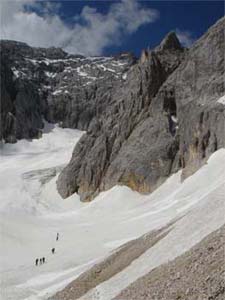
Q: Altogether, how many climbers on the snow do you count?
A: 5